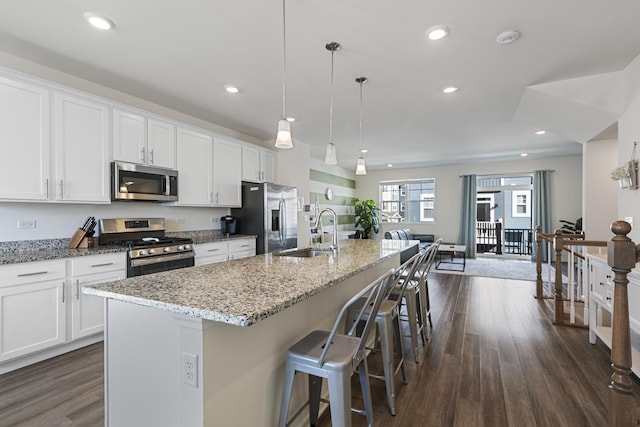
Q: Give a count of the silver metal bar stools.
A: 4